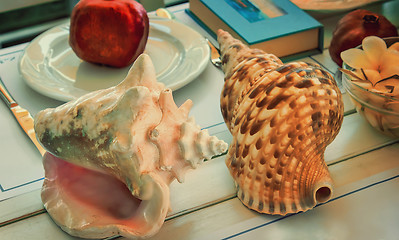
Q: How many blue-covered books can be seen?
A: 1